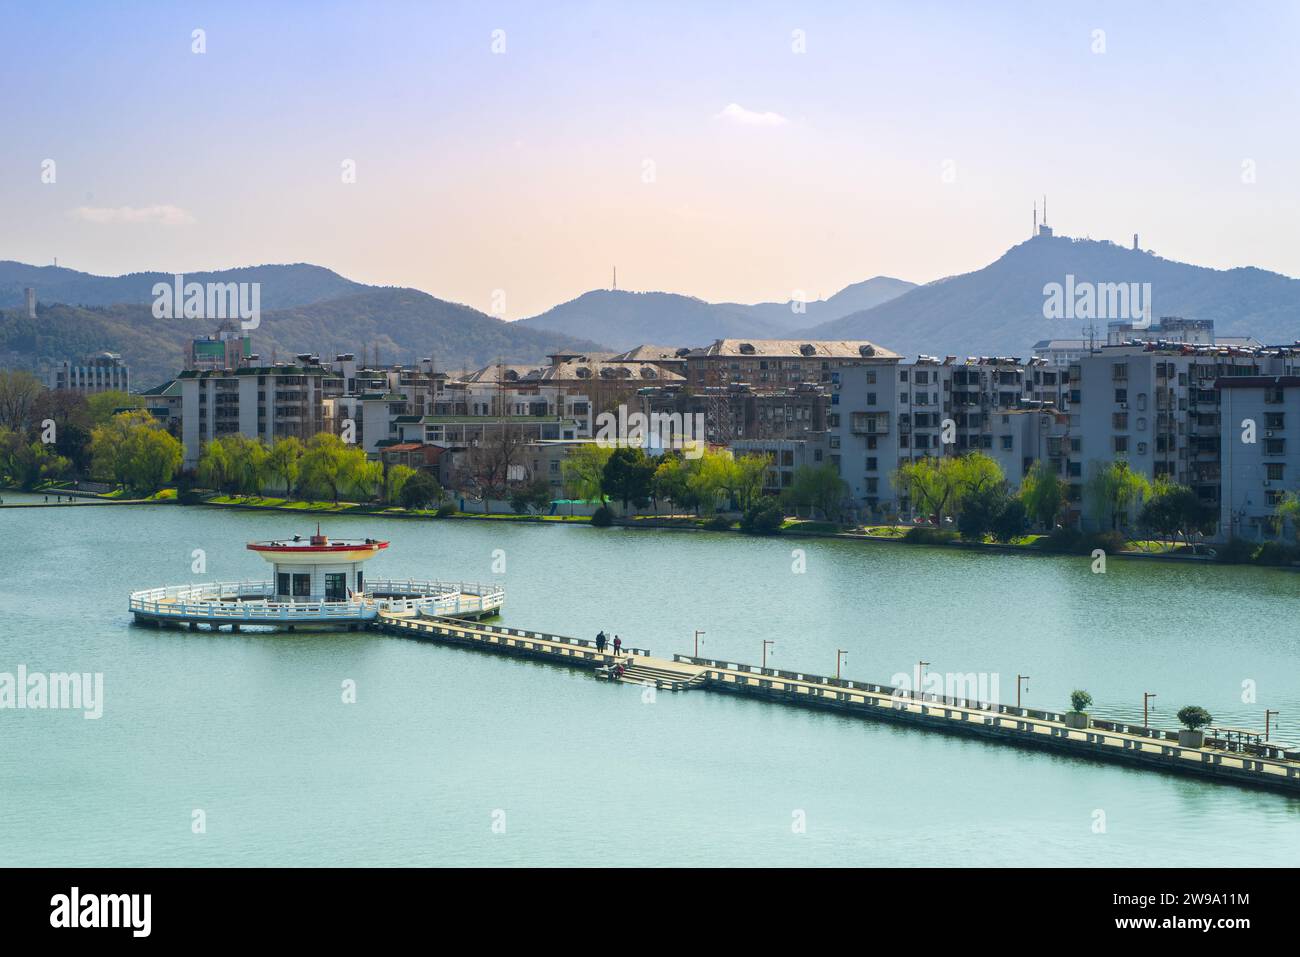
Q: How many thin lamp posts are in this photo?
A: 7